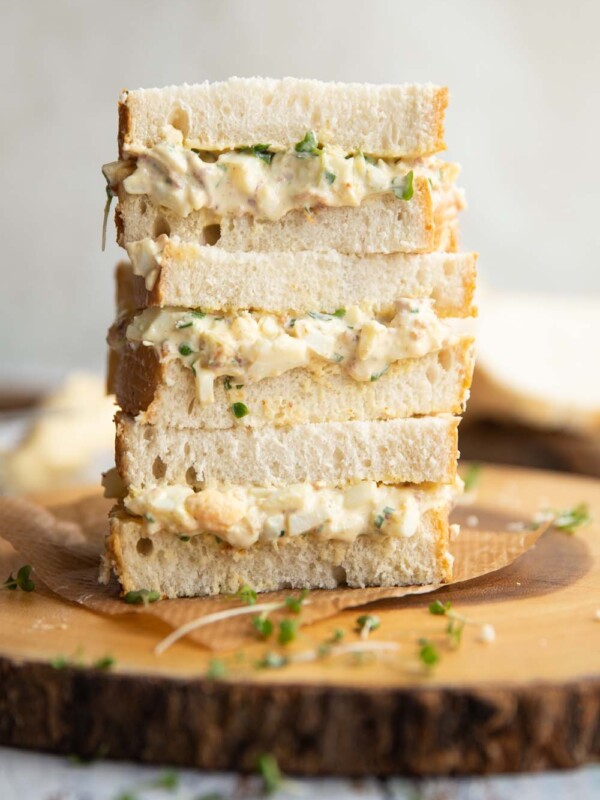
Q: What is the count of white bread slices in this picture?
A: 6